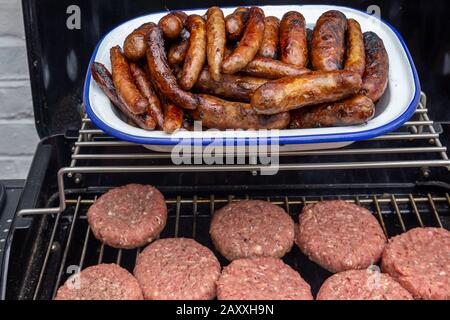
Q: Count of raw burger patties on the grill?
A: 8